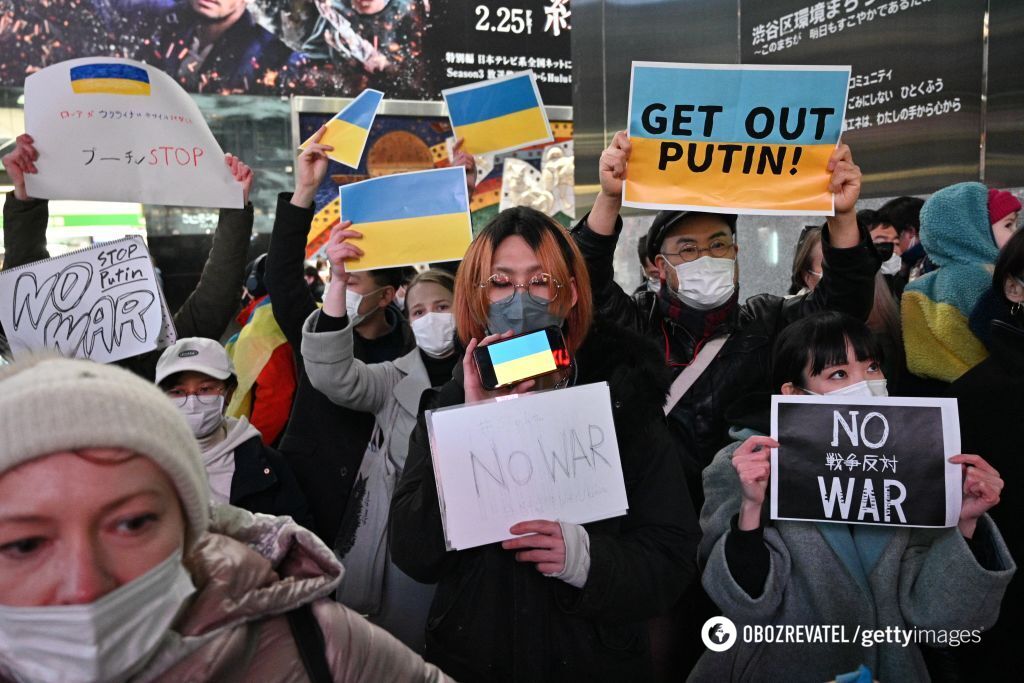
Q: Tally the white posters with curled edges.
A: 1